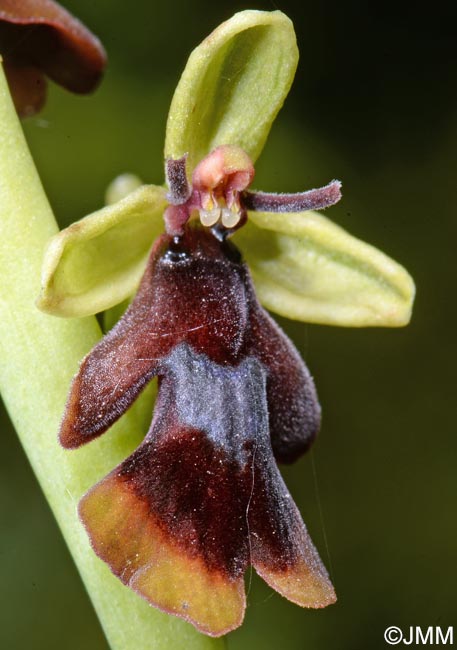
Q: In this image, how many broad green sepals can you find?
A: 3